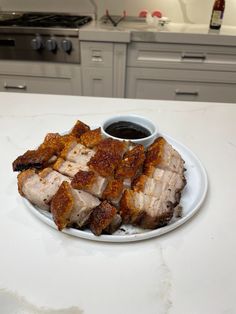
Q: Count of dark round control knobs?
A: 3